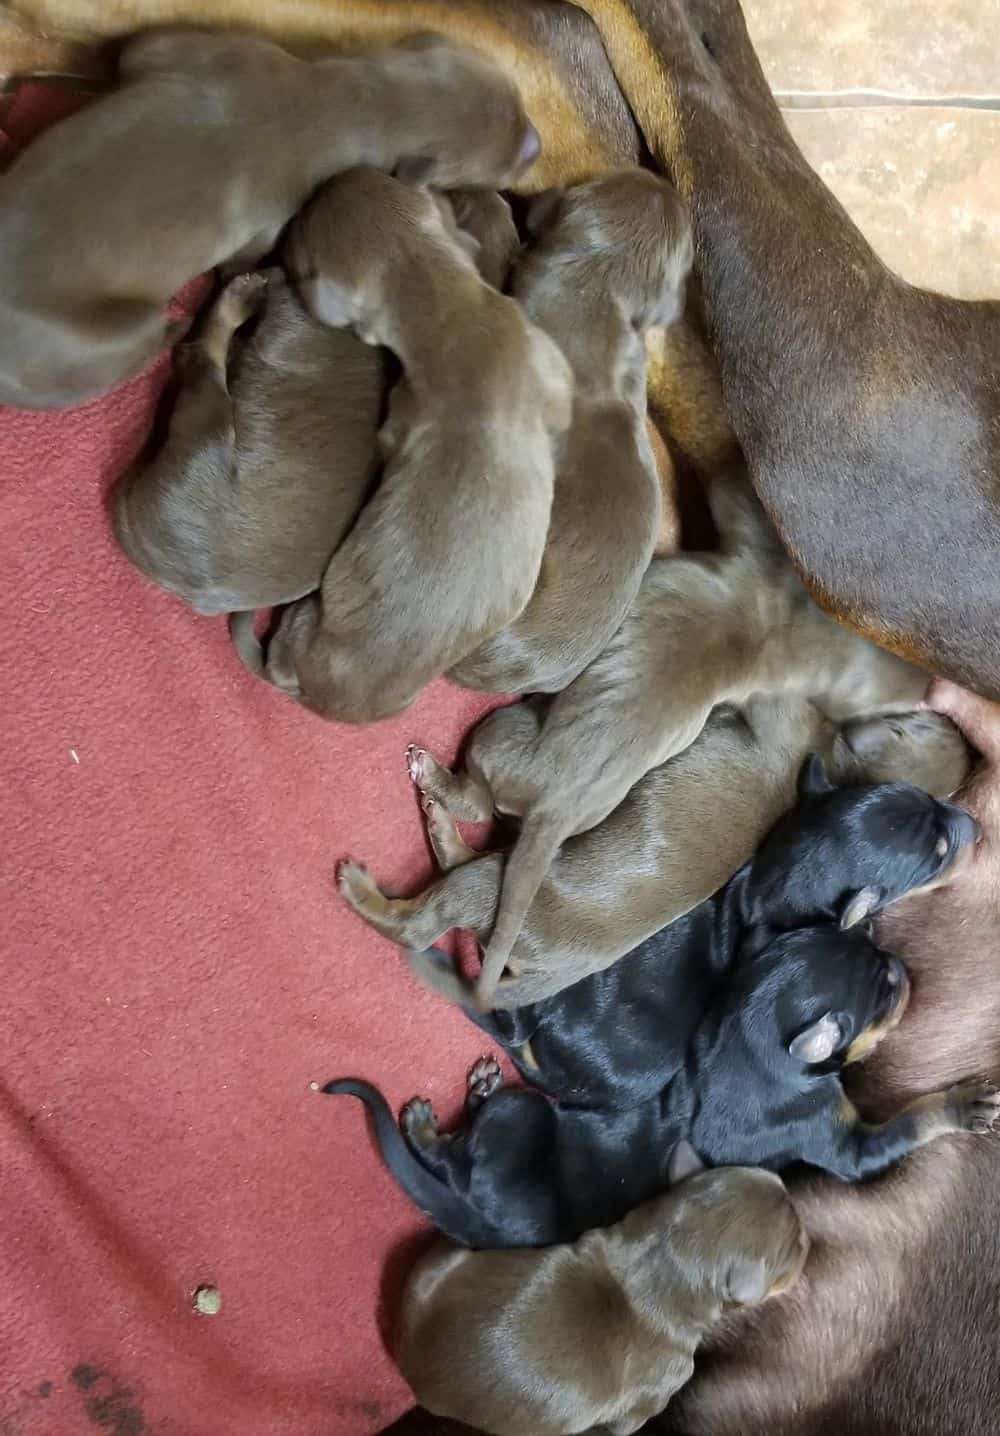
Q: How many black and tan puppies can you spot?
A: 2